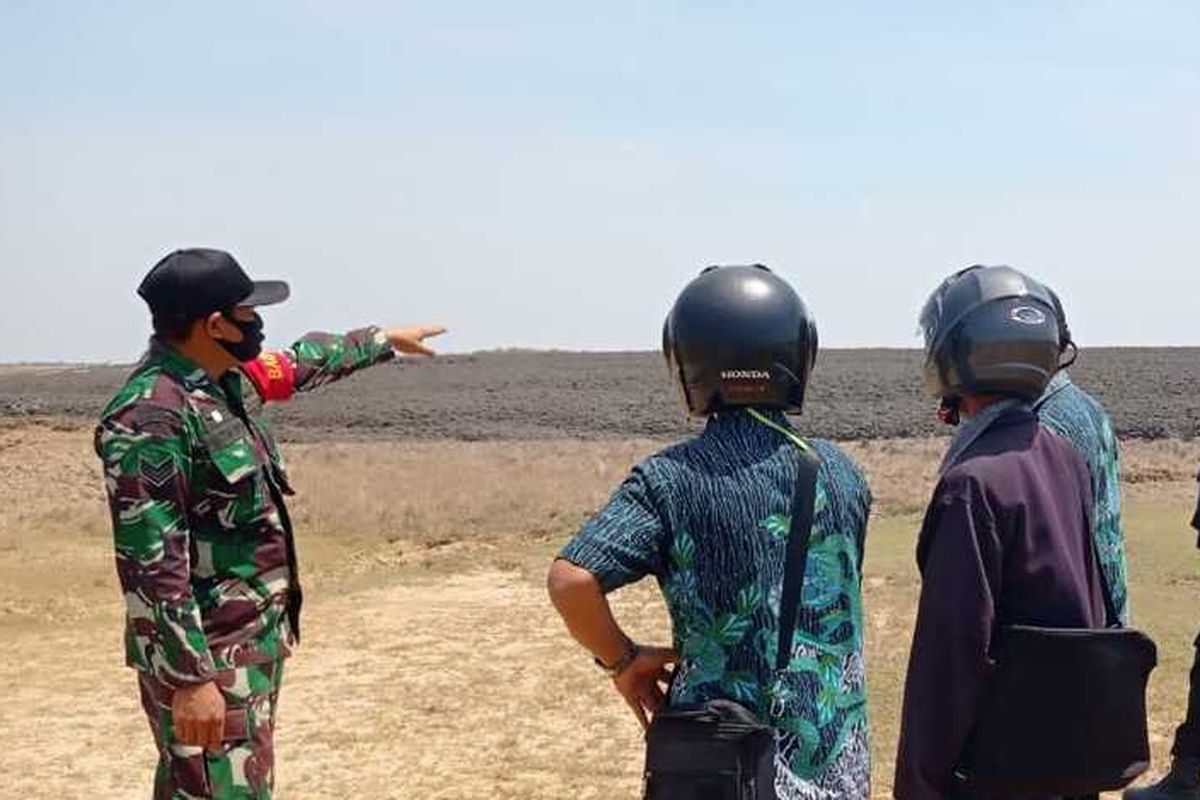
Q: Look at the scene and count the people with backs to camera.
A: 3